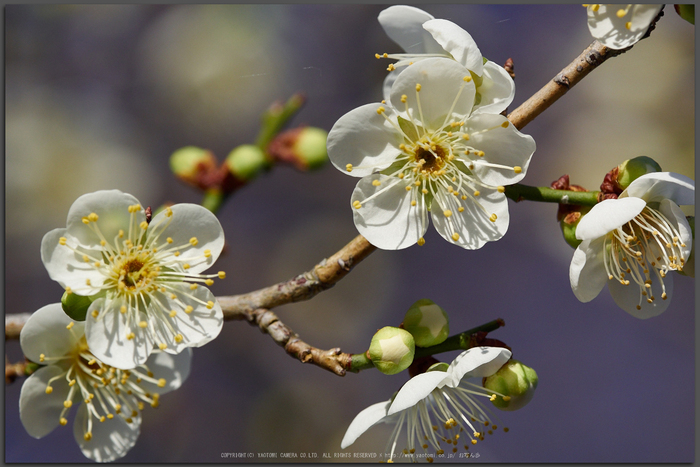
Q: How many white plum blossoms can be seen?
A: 7